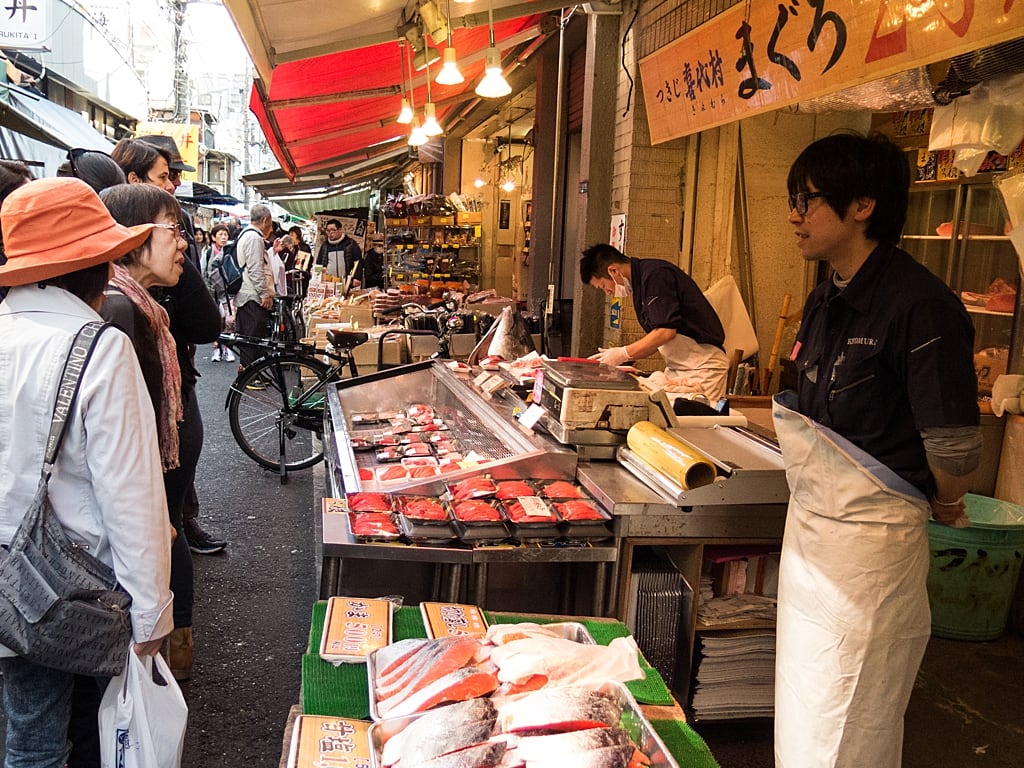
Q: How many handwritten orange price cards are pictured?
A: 3